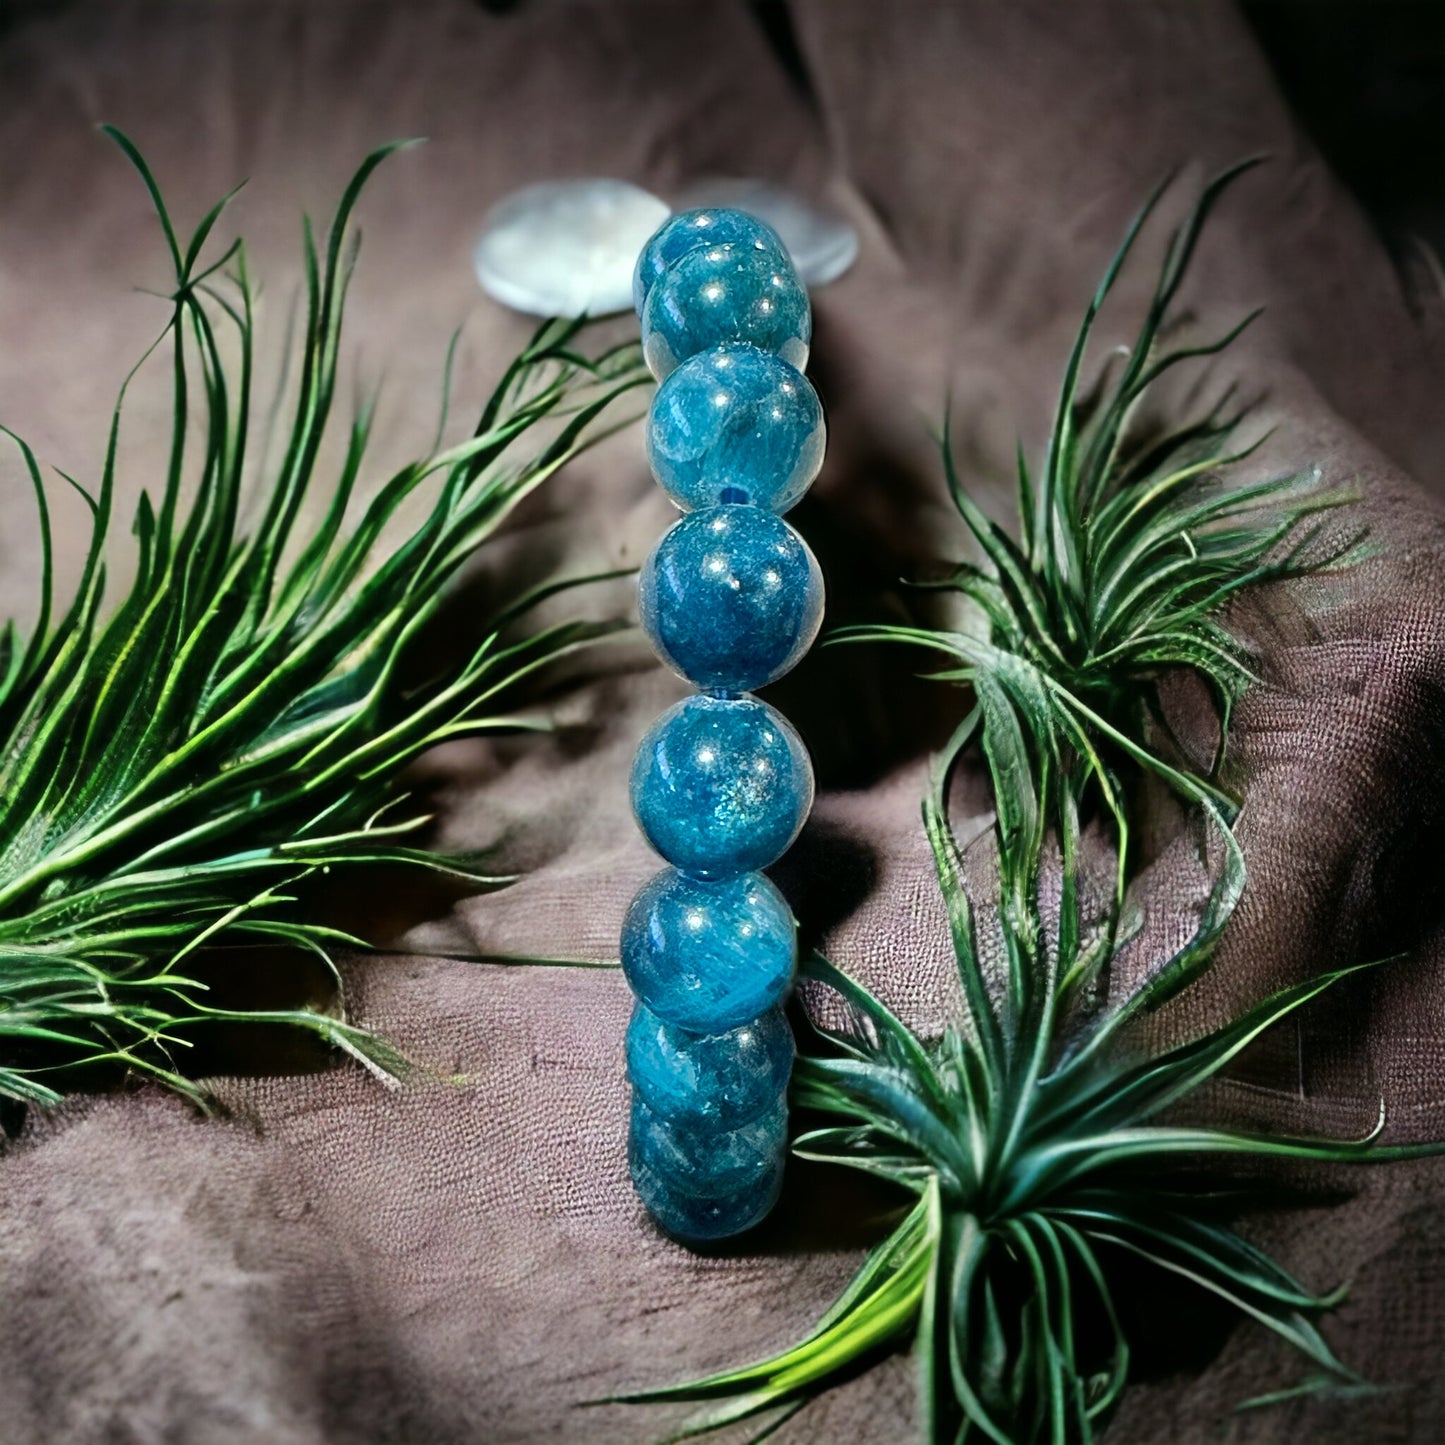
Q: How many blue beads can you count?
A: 9